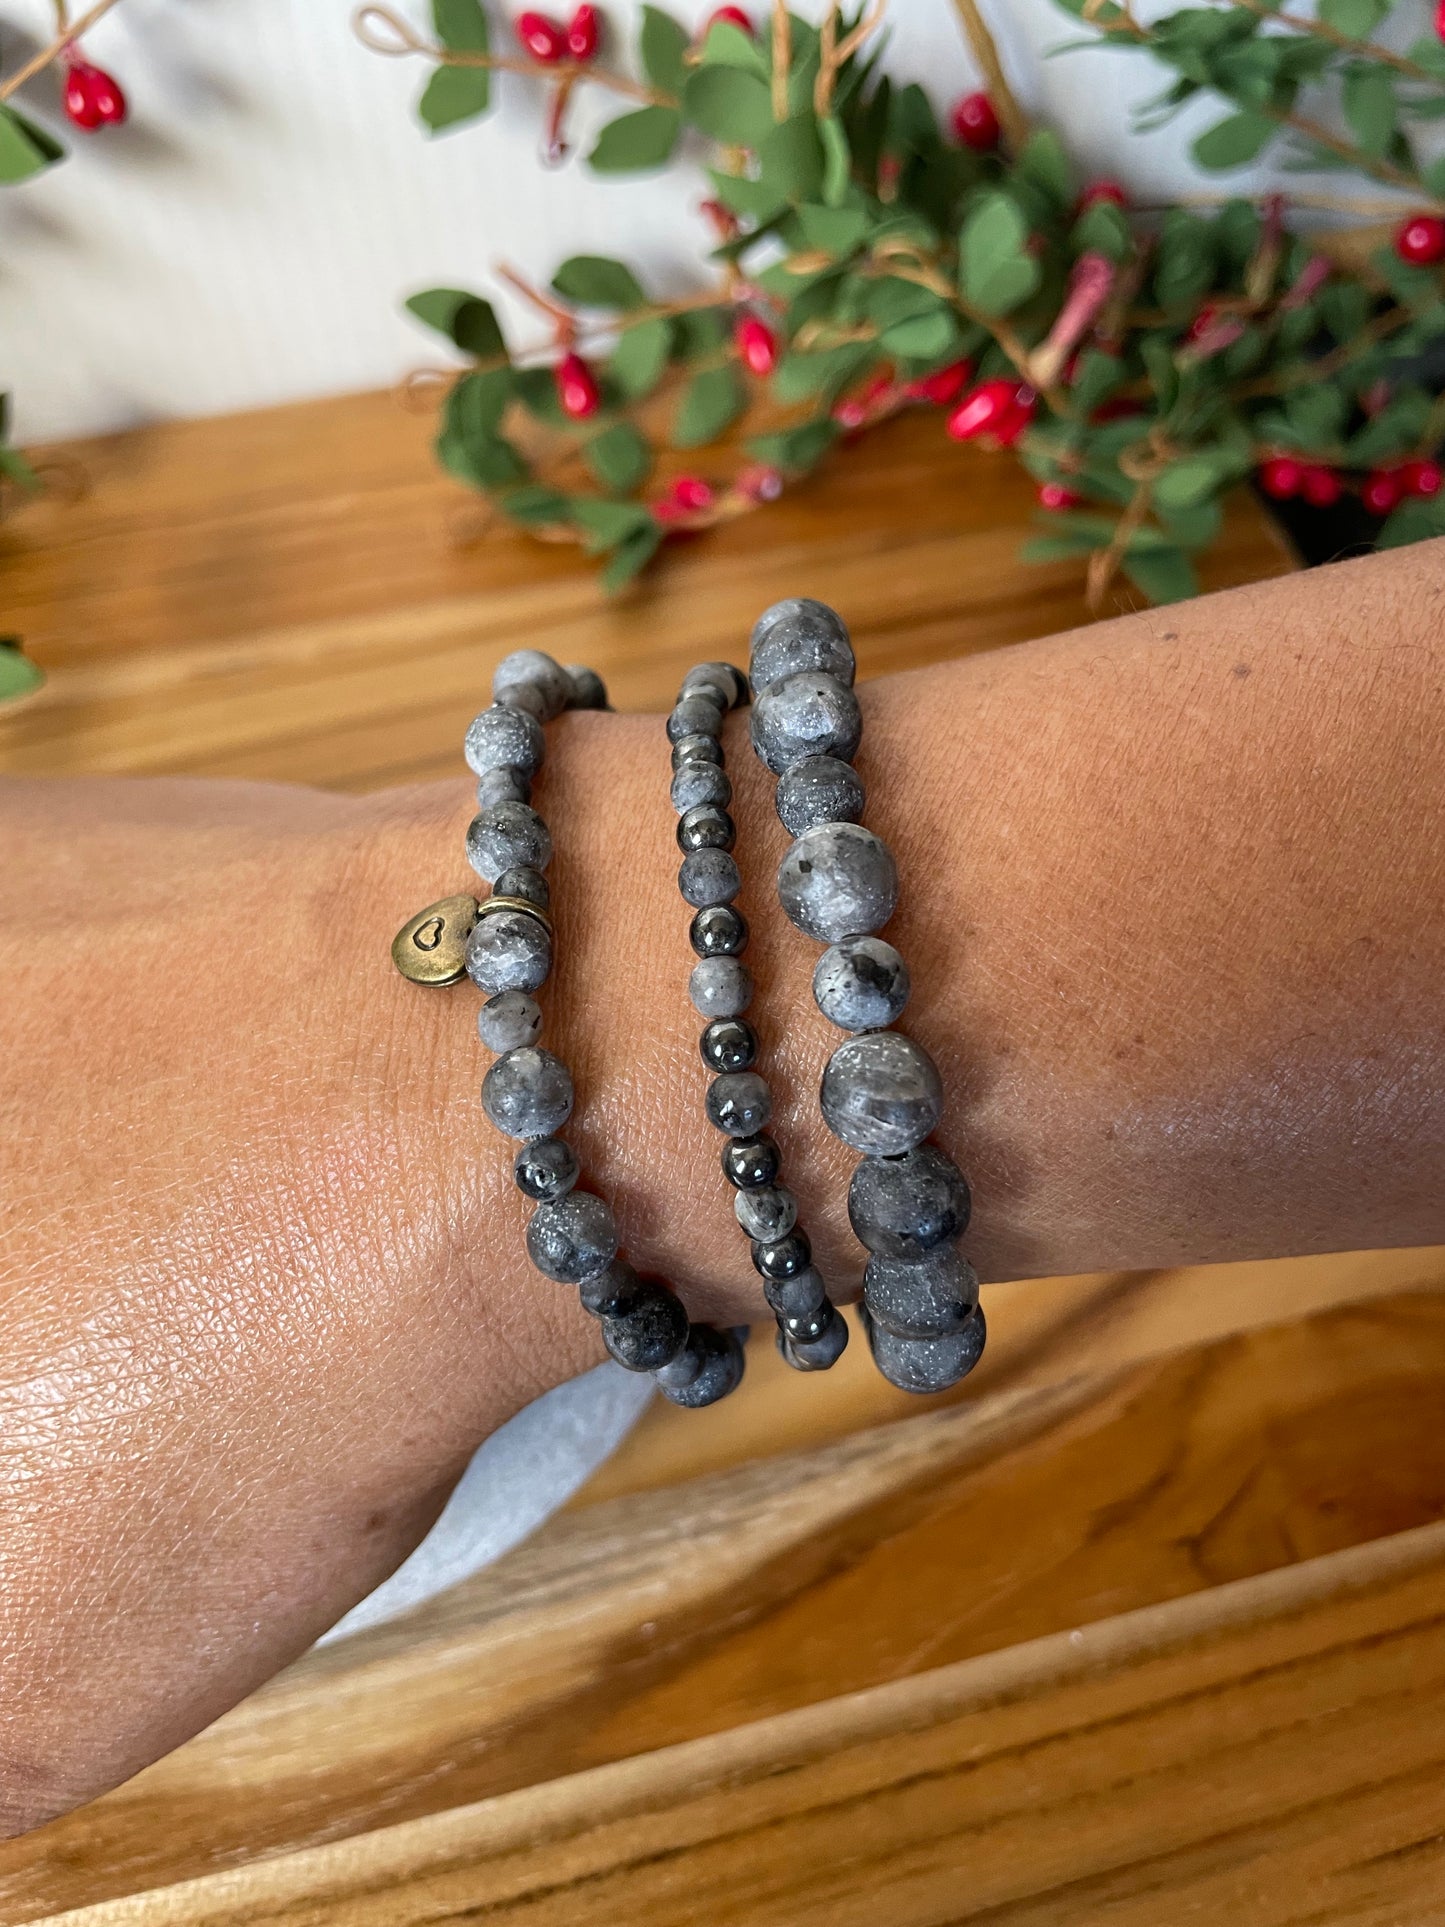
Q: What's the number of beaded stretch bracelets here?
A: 3